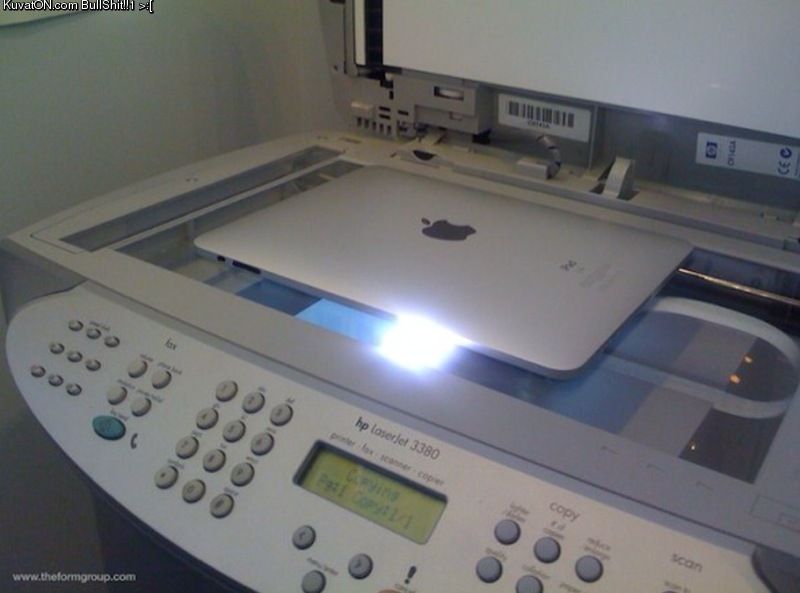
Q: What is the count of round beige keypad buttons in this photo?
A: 12